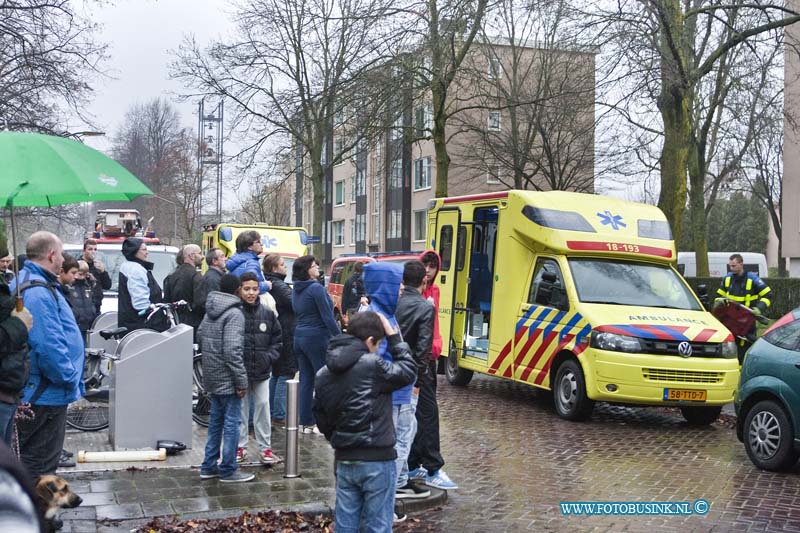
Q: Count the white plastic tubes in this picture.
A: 1